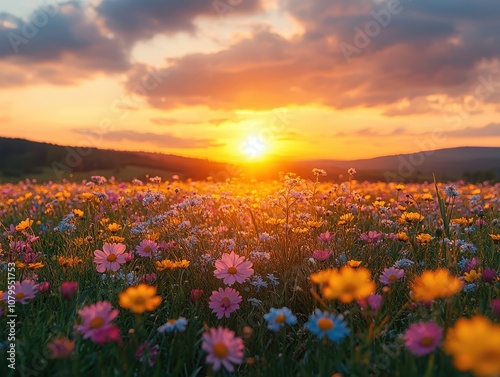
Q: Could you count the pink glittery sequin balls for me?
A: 0